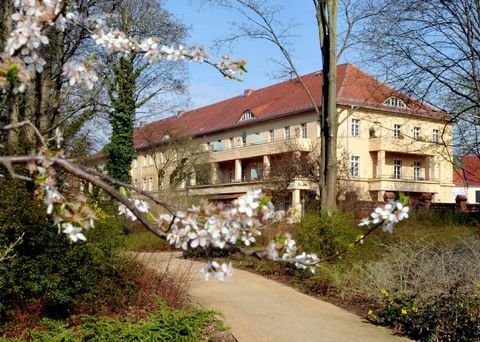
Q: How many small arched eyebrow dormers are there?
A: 3